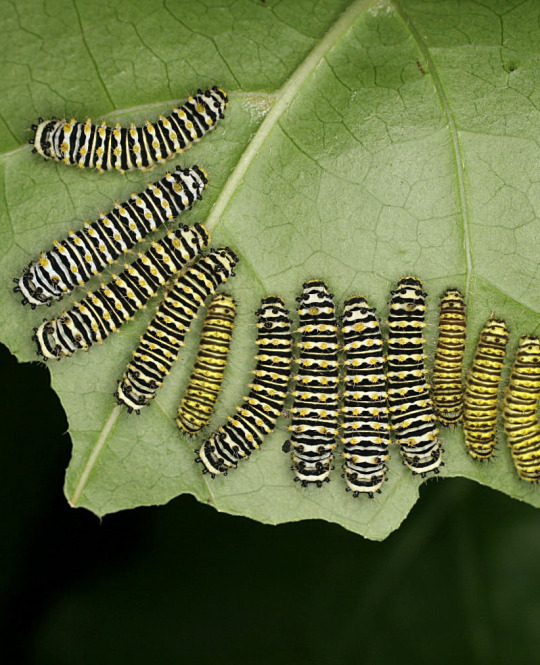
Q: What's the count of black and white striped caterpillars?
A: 8